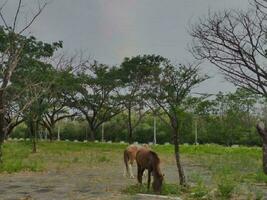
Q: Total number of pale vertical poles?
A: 4